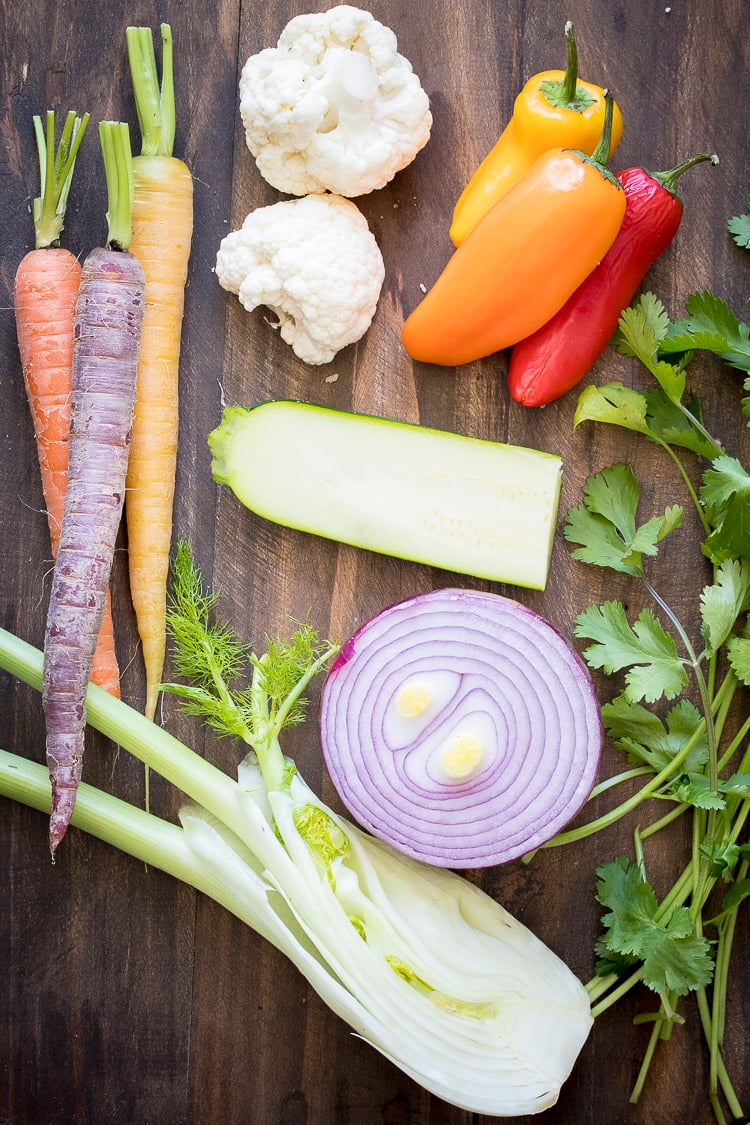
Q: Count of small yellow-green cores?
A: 2